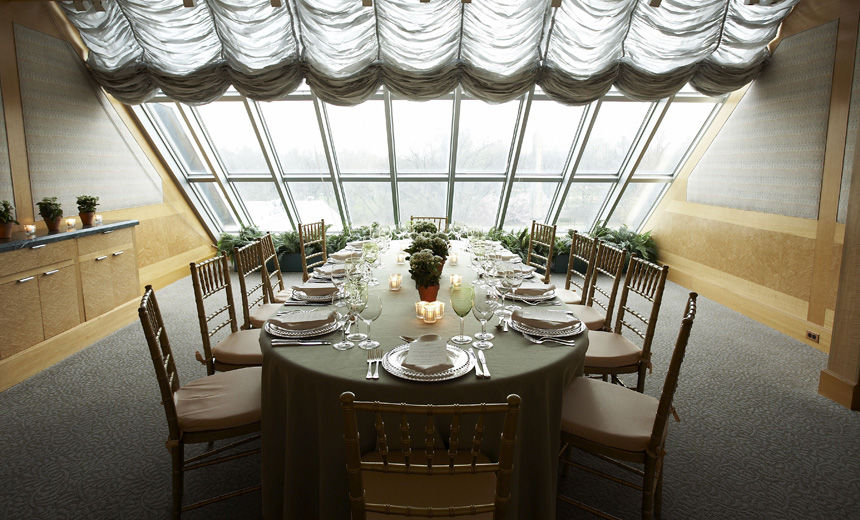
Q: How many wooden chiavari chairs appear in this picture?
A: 12